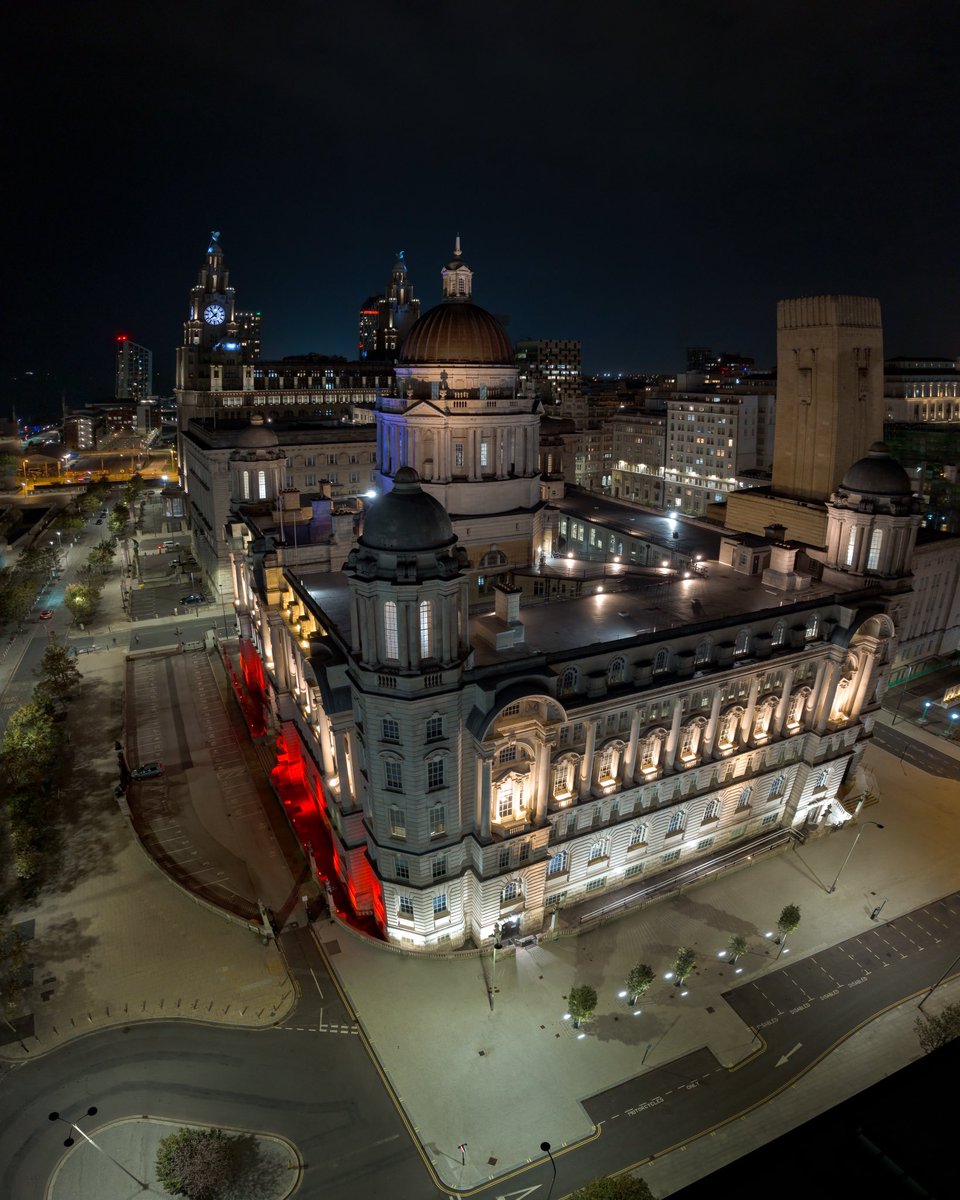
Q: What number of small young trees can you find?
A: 5